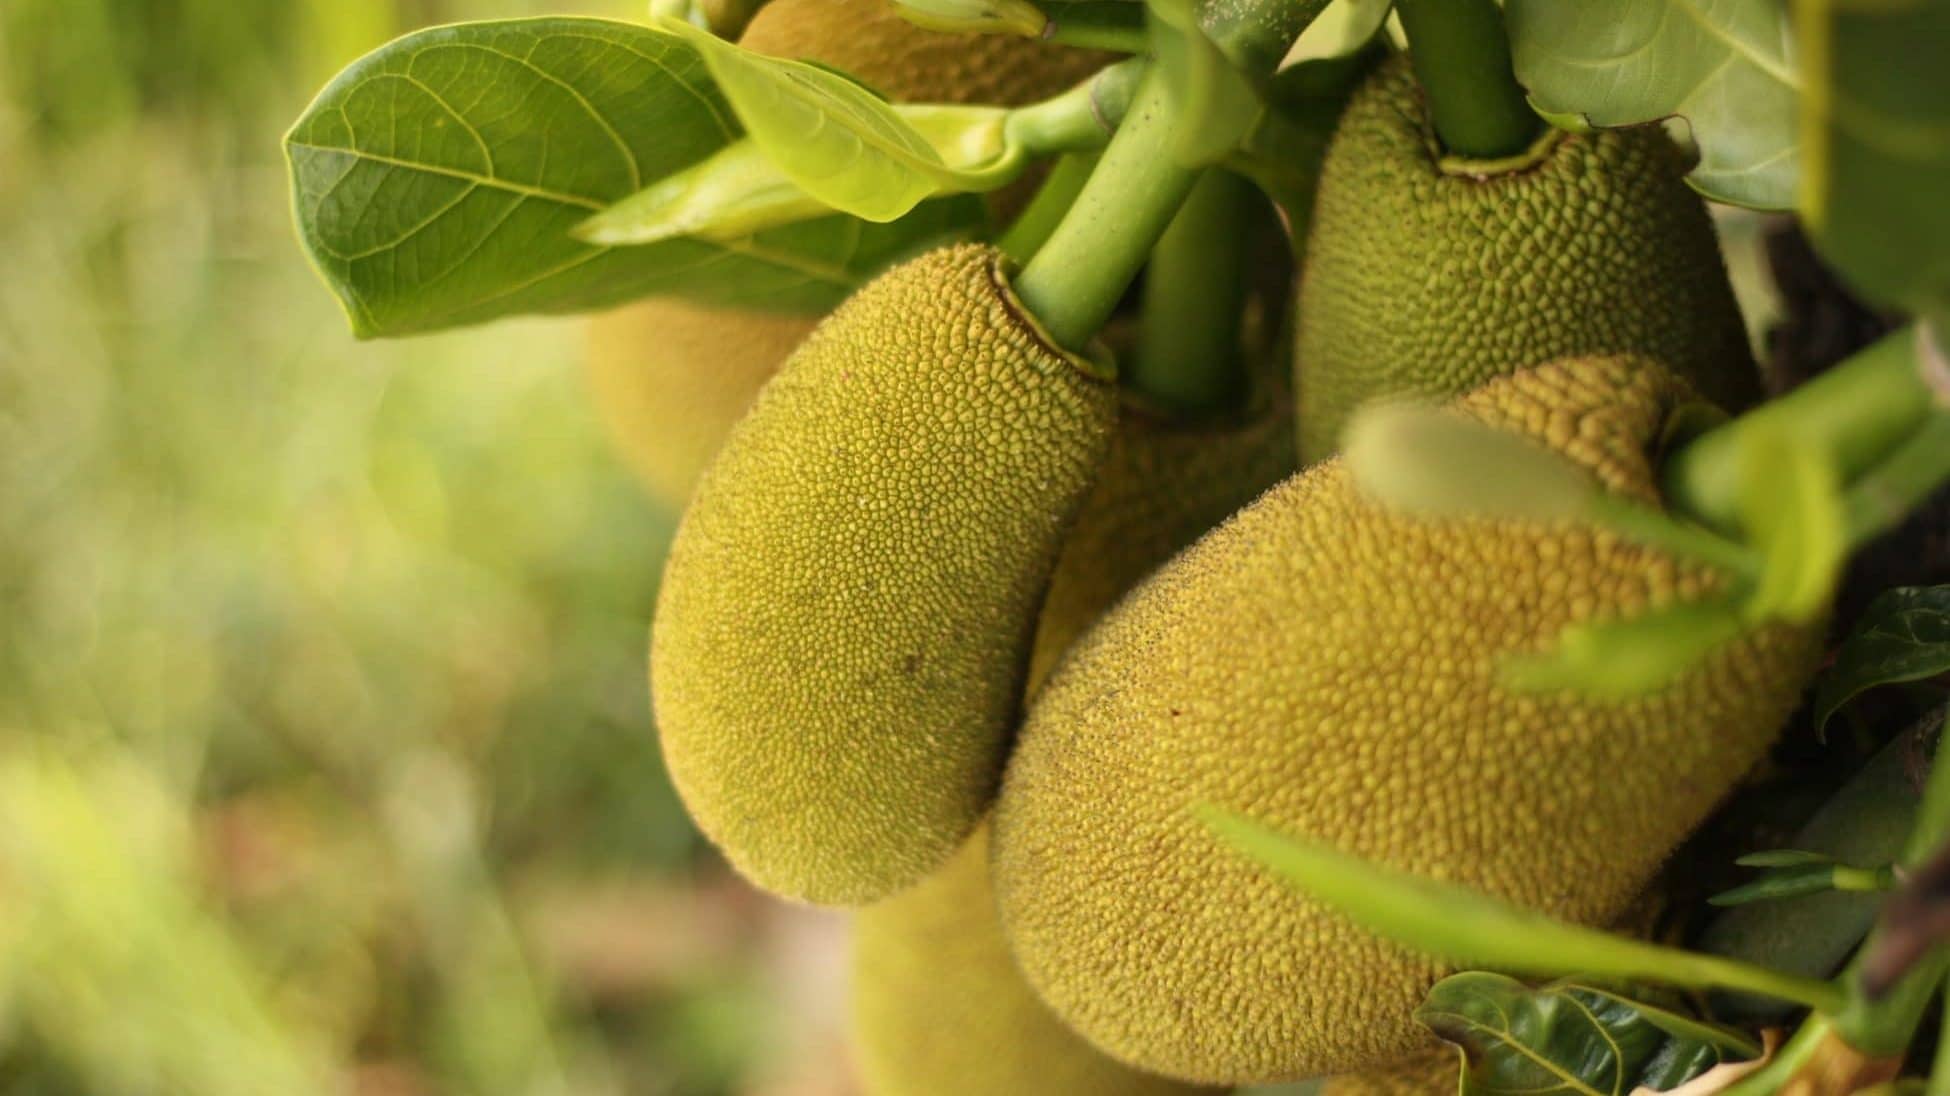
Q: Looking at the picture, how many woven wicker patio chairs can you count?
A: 0